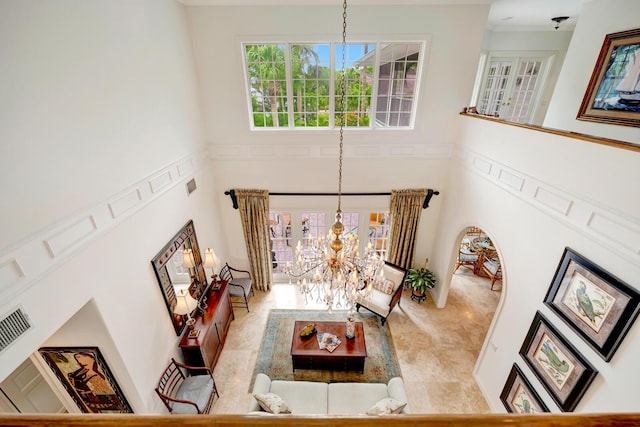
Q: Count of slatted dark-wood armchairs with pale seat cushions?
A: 2